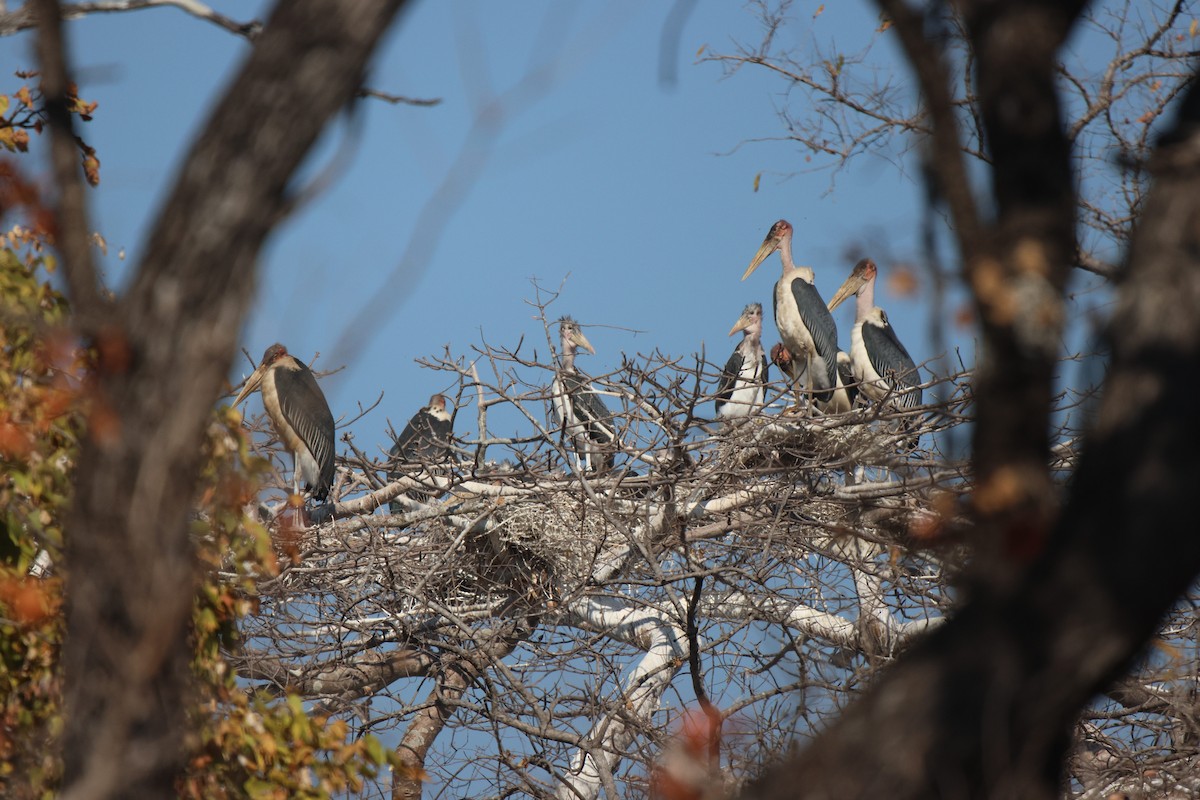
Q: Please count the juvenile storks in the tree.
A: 2